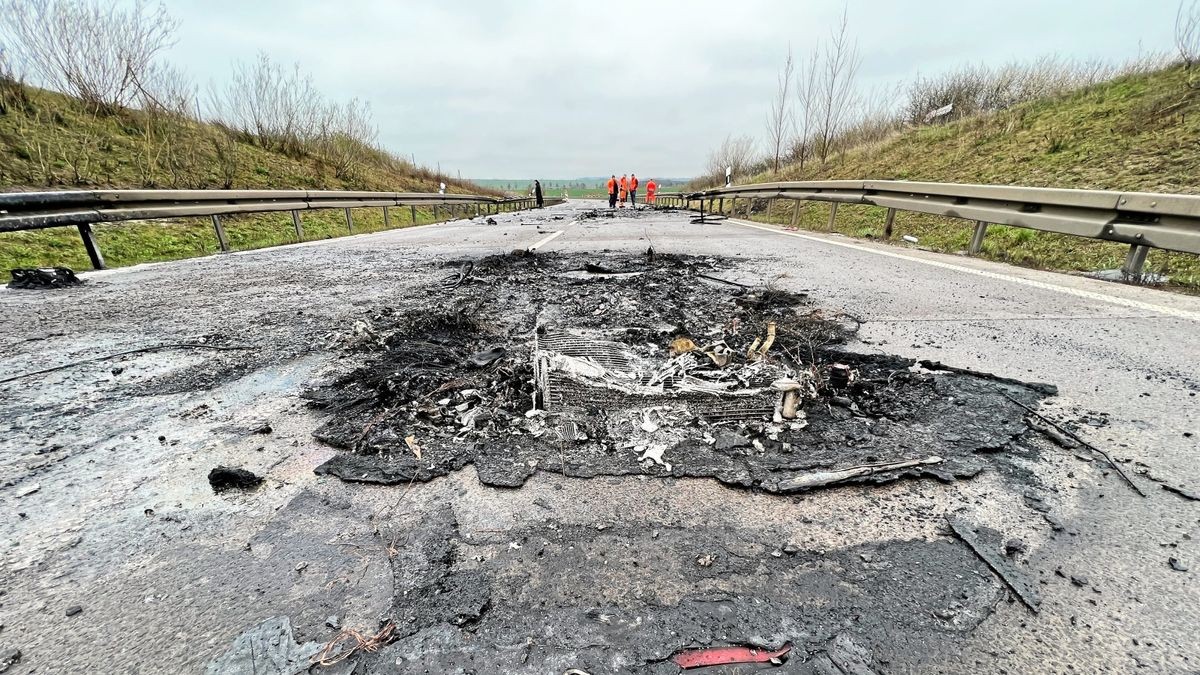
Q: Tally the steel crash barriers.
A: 2